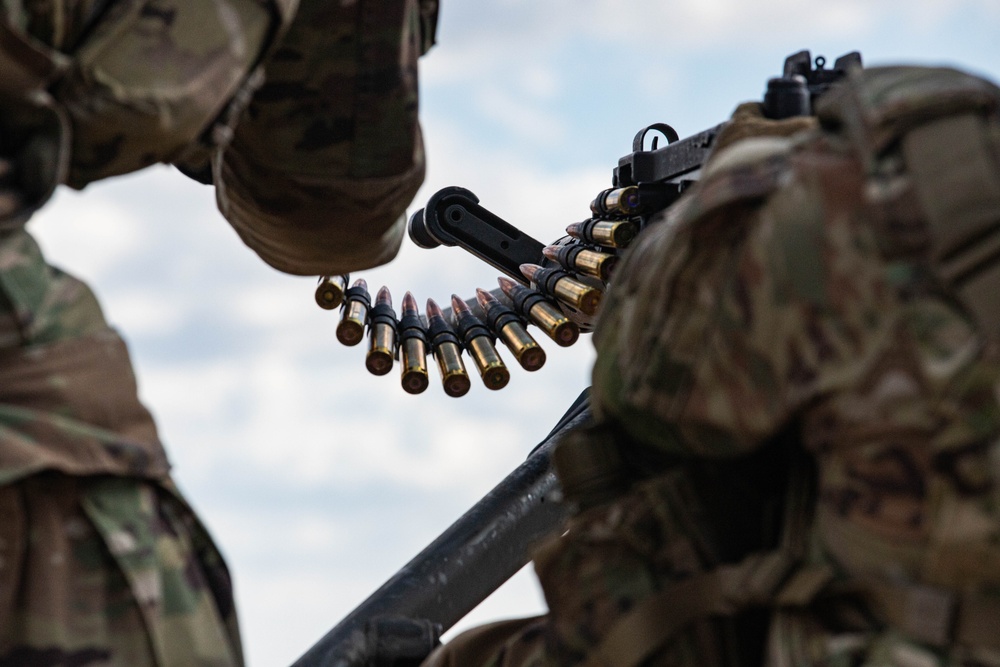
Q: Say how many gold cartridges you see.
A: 12